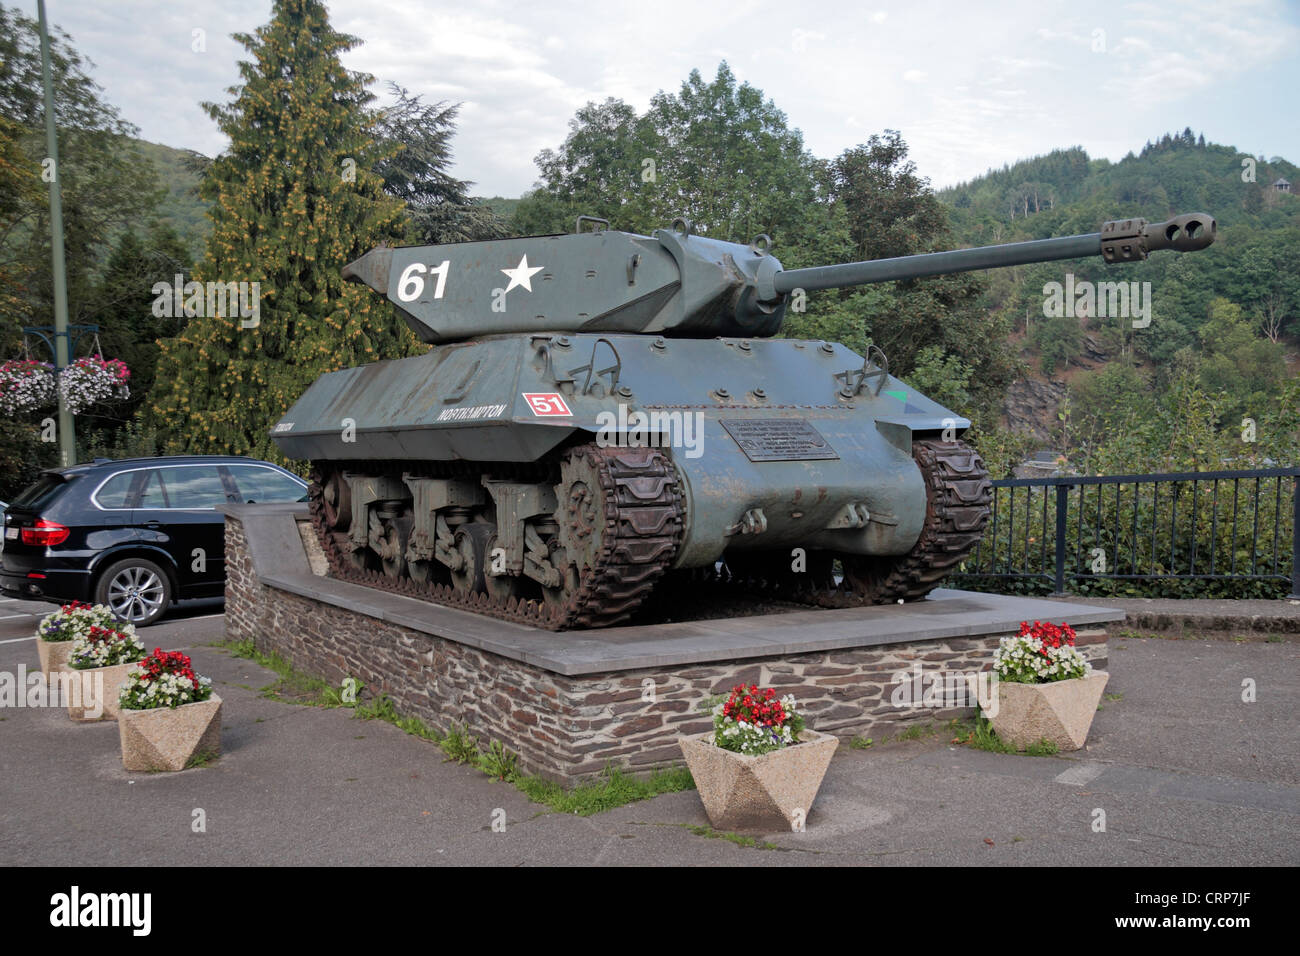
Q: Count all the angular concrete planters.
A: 5